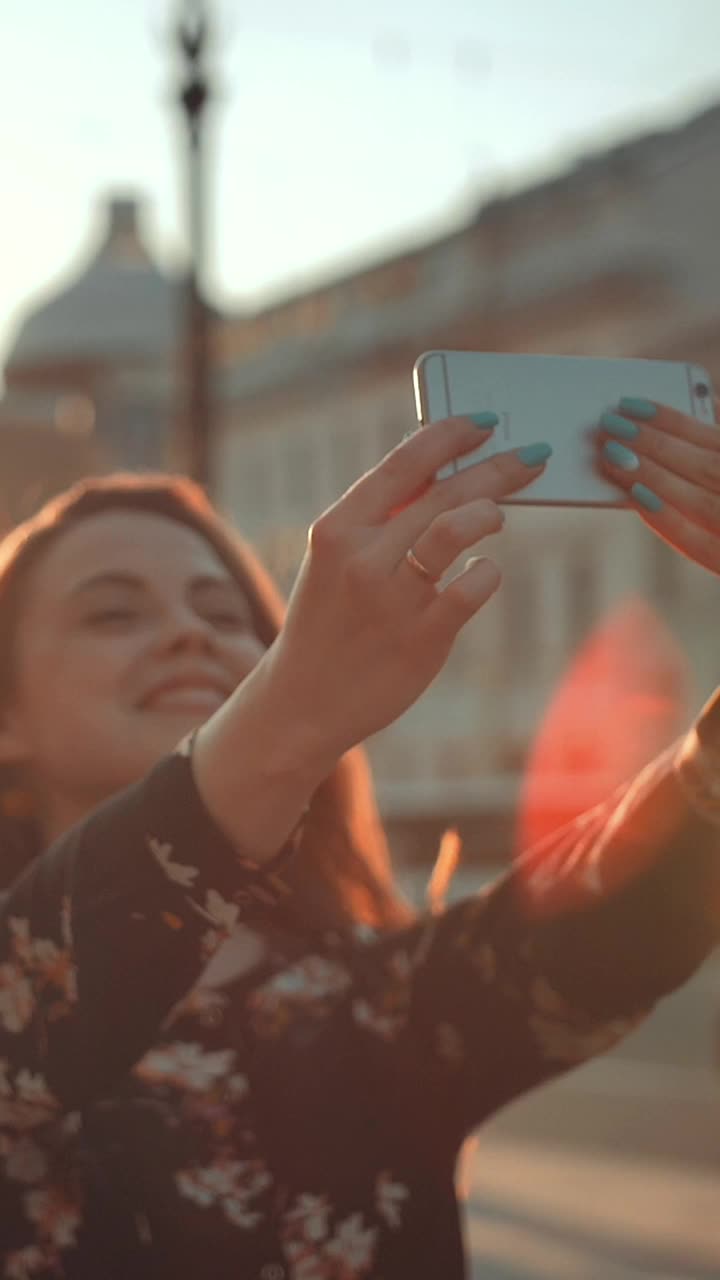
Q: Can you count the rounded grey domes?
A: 1